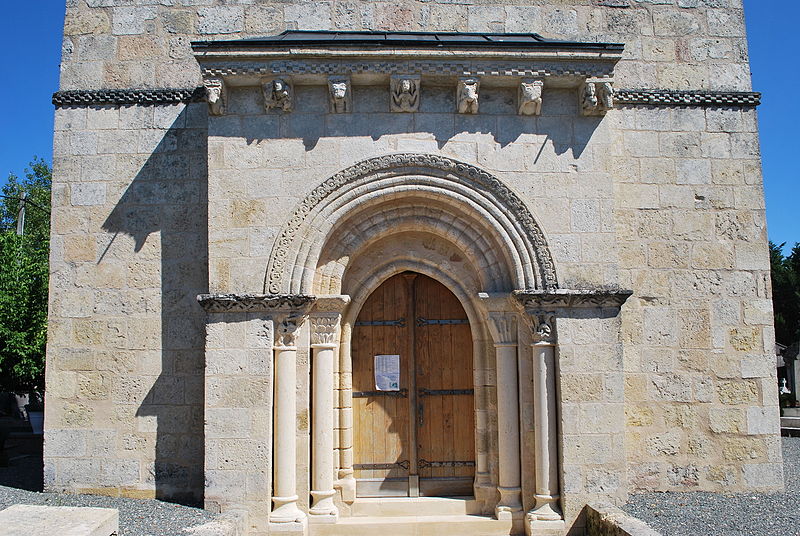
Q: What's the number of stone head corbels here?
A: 7